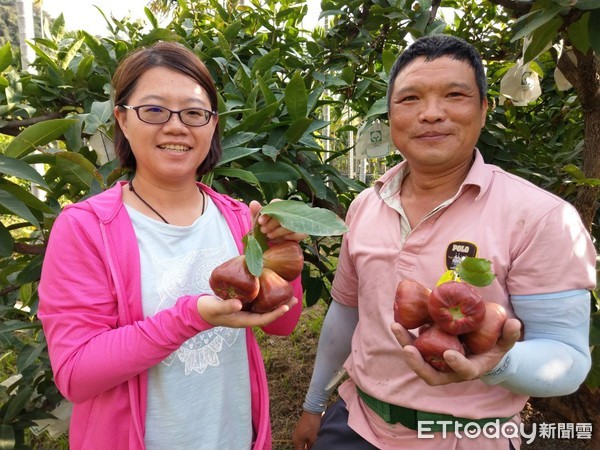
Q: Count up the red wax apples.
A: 7